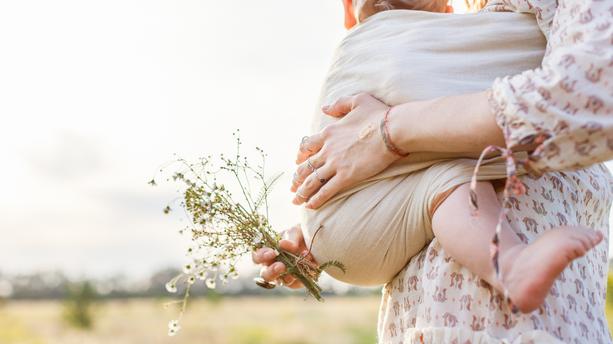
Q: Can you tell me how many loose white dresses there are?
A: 1